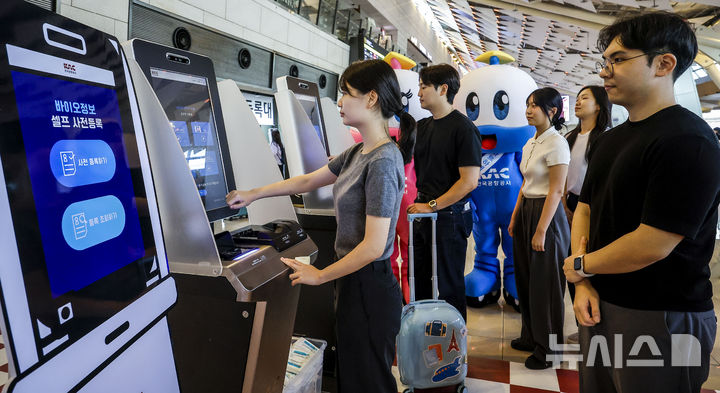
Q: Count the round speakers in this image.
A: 4